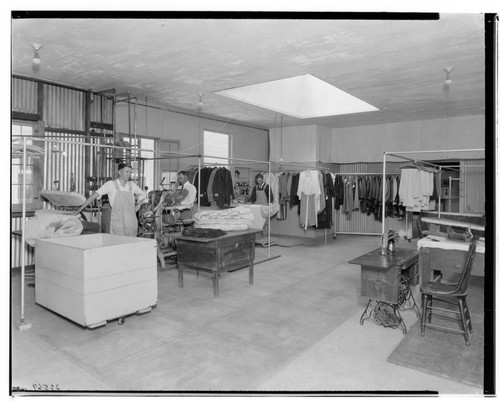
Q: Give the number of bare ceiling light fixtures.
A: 3